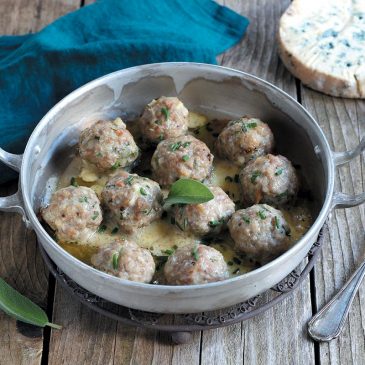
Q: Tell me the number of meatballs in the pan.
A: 11